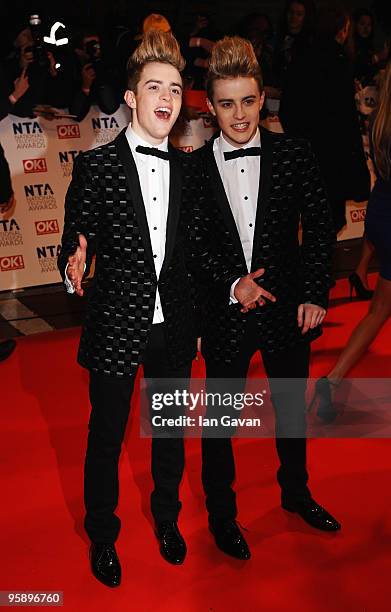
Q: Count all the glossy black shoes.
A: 4